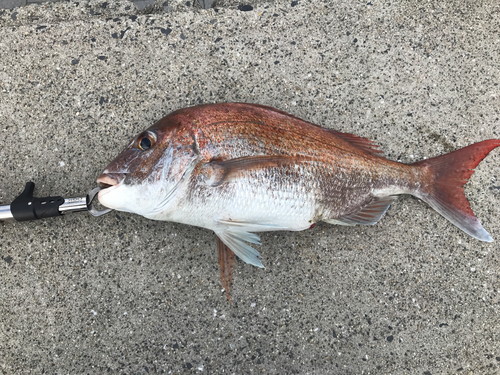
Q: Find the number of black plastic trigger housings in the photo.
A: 1